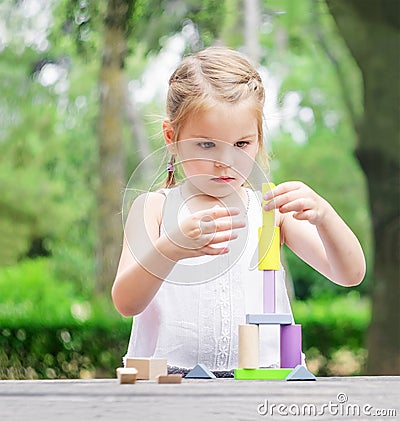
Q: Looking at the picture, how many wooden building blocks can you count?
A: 12